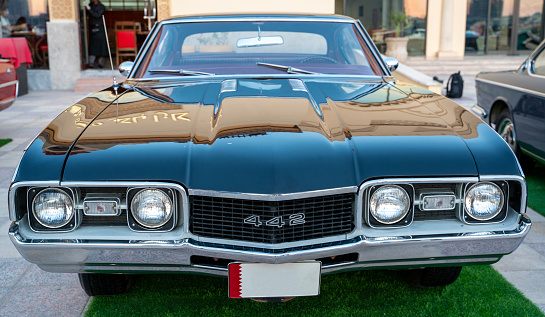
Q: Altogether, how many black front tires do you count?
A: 2